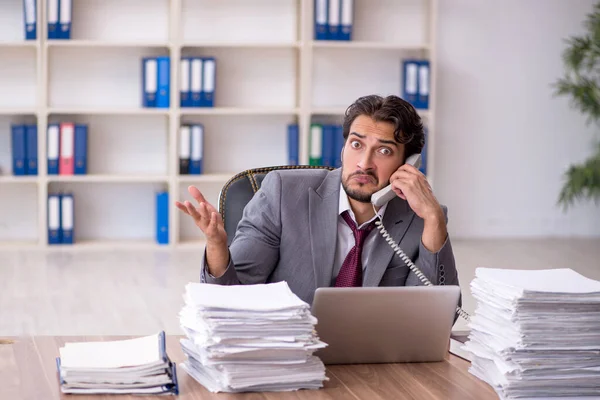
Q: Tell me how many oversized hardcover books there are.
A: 0